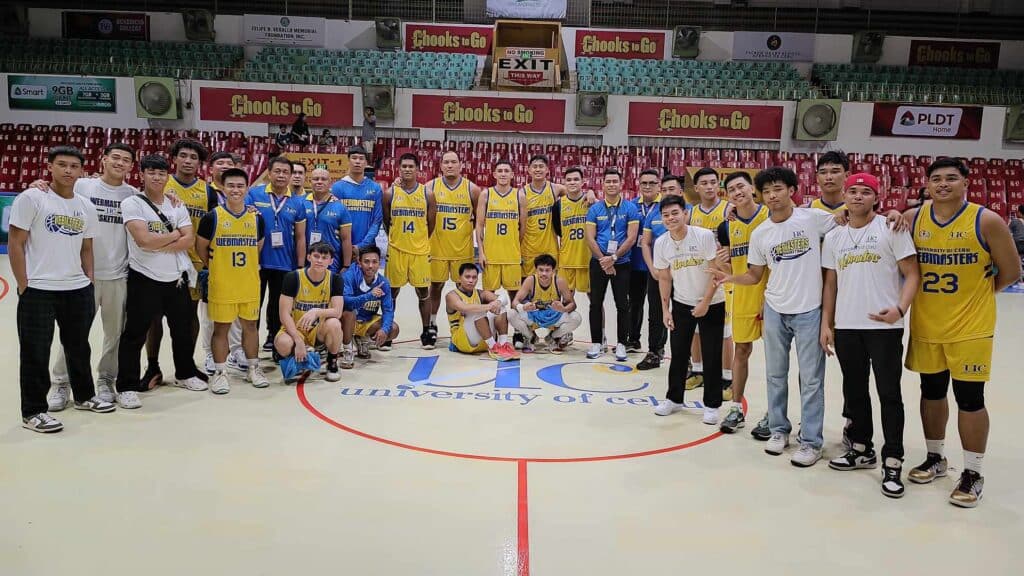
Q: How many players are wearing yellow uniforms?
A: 14